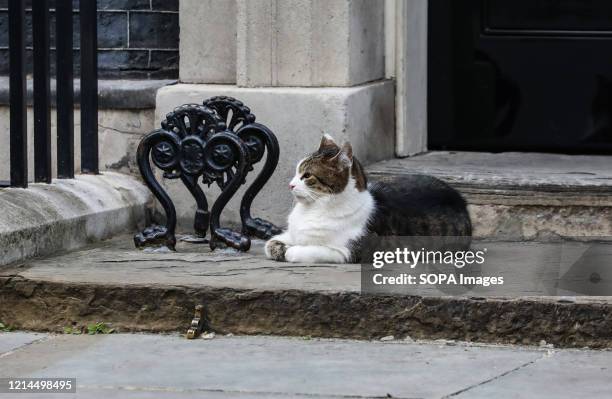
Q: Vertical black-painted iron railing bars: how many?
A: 4